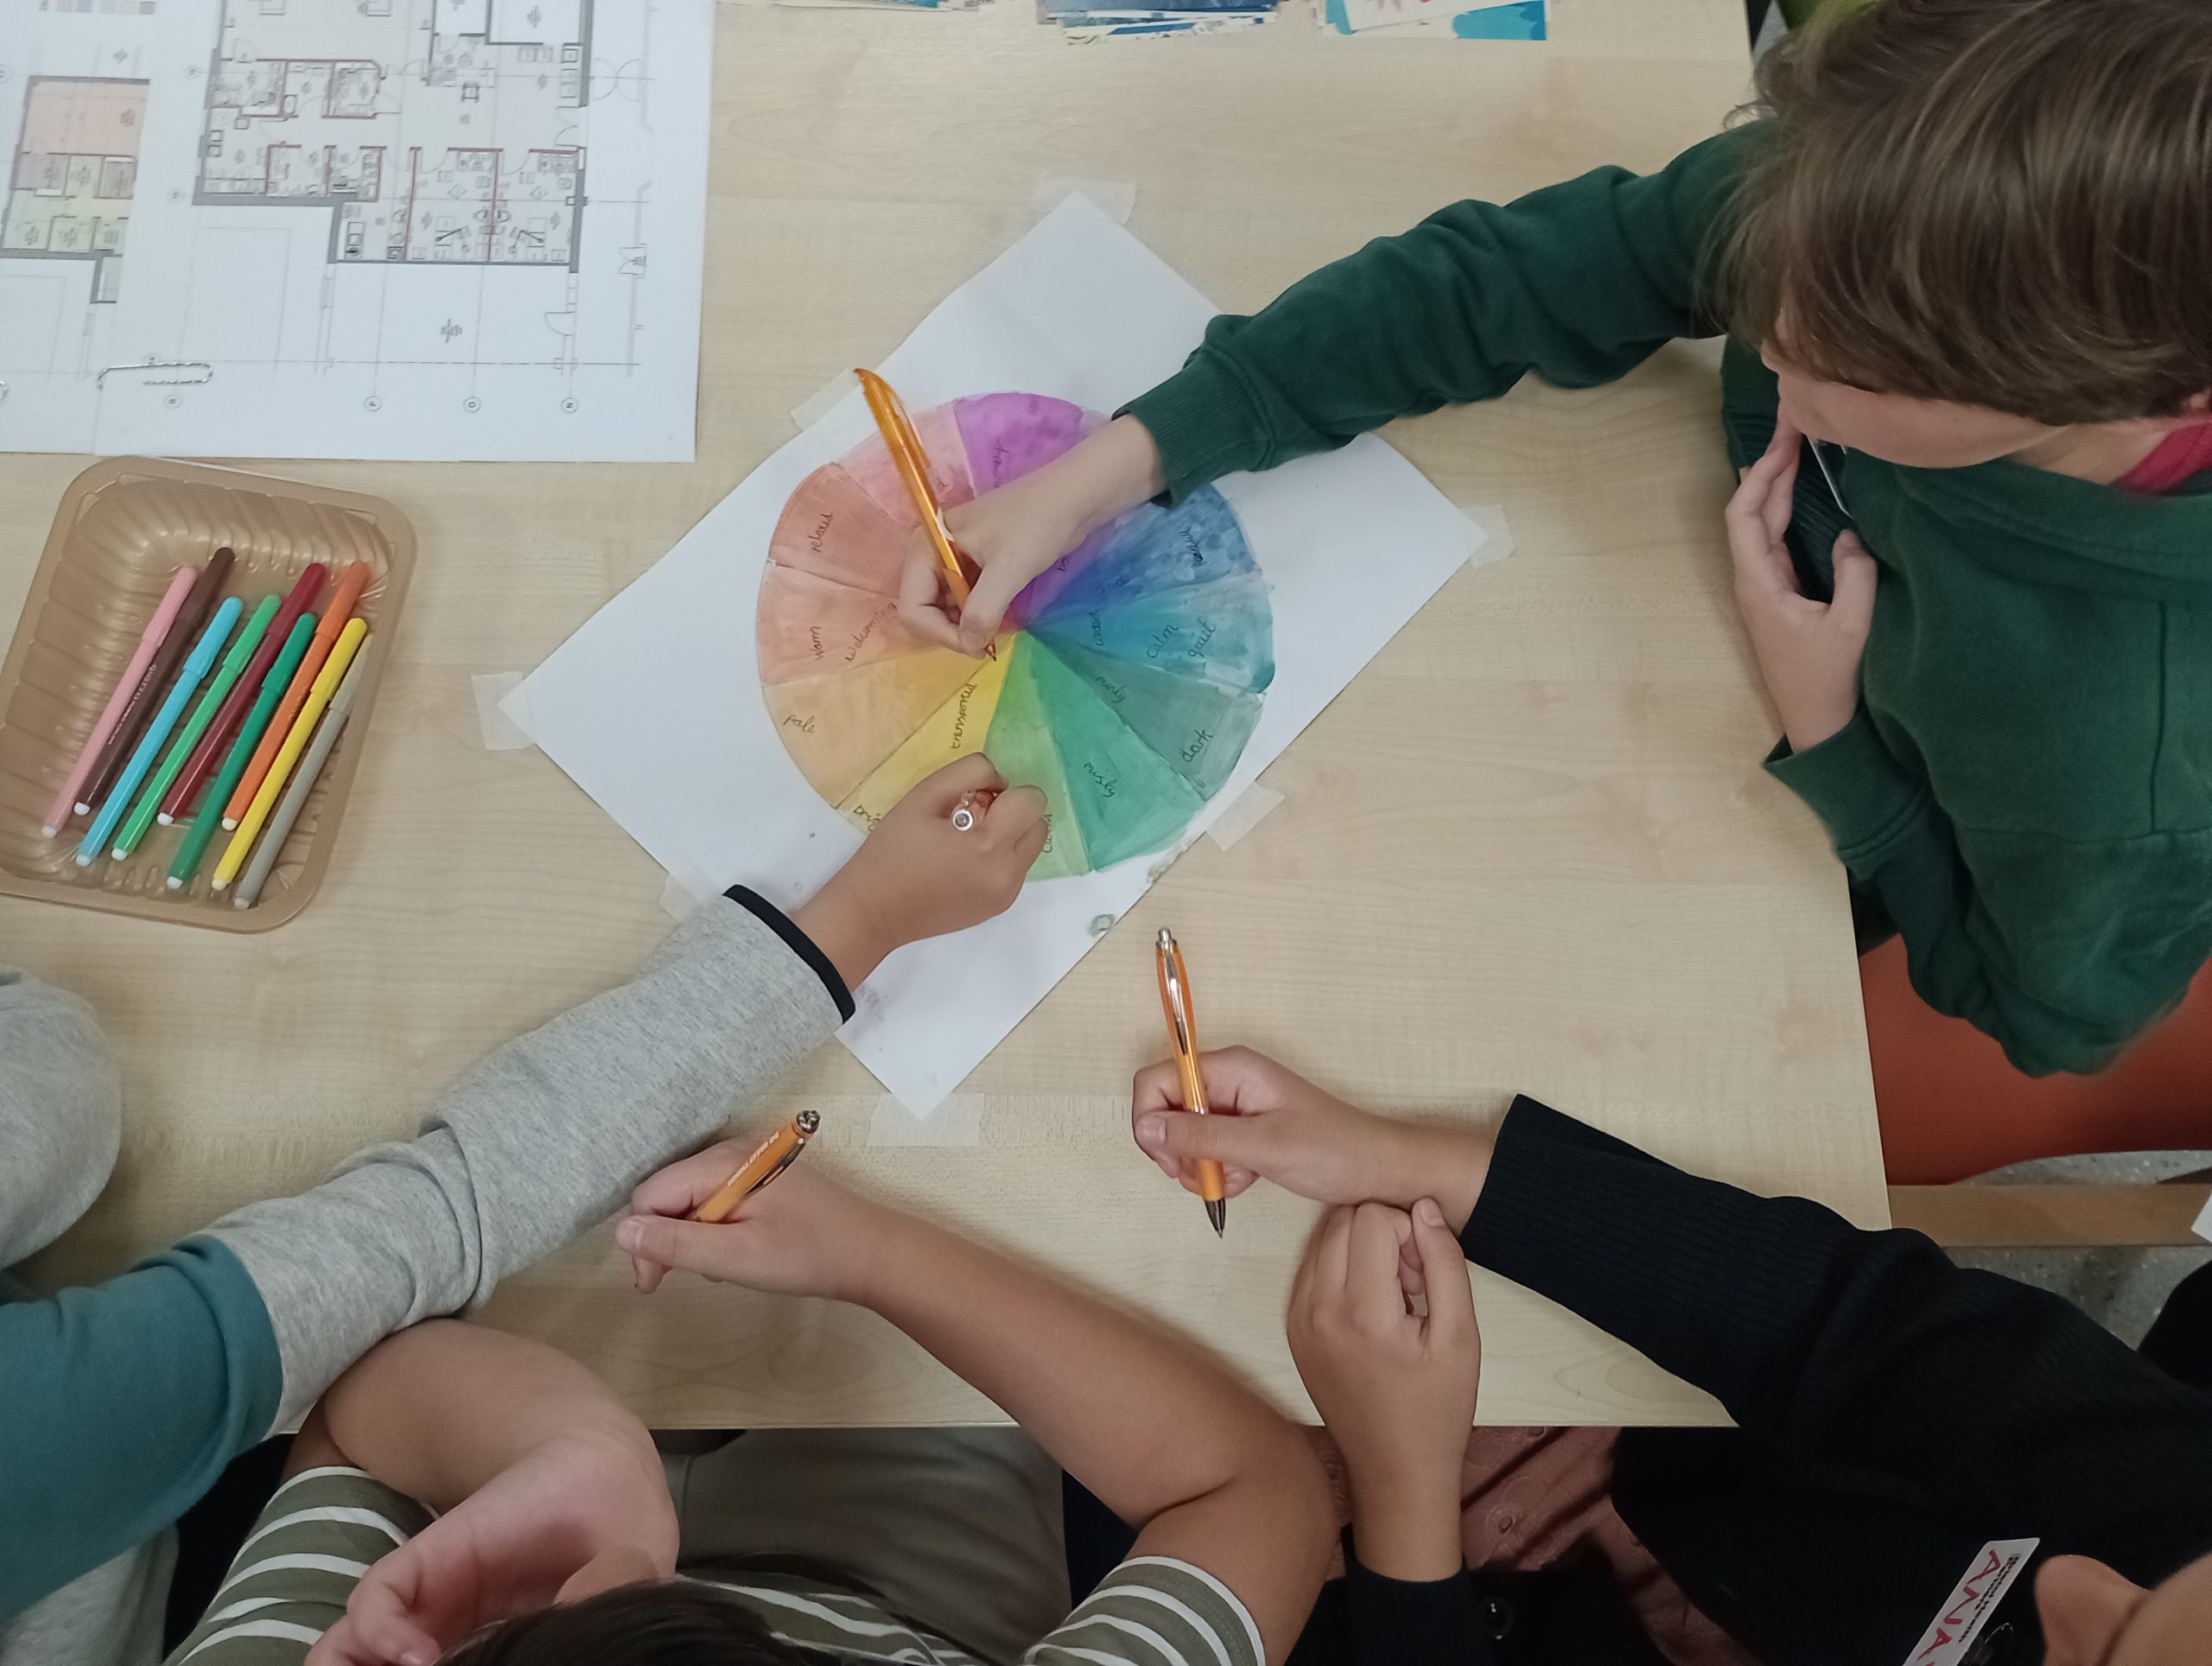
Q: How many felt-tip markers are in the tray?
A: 9